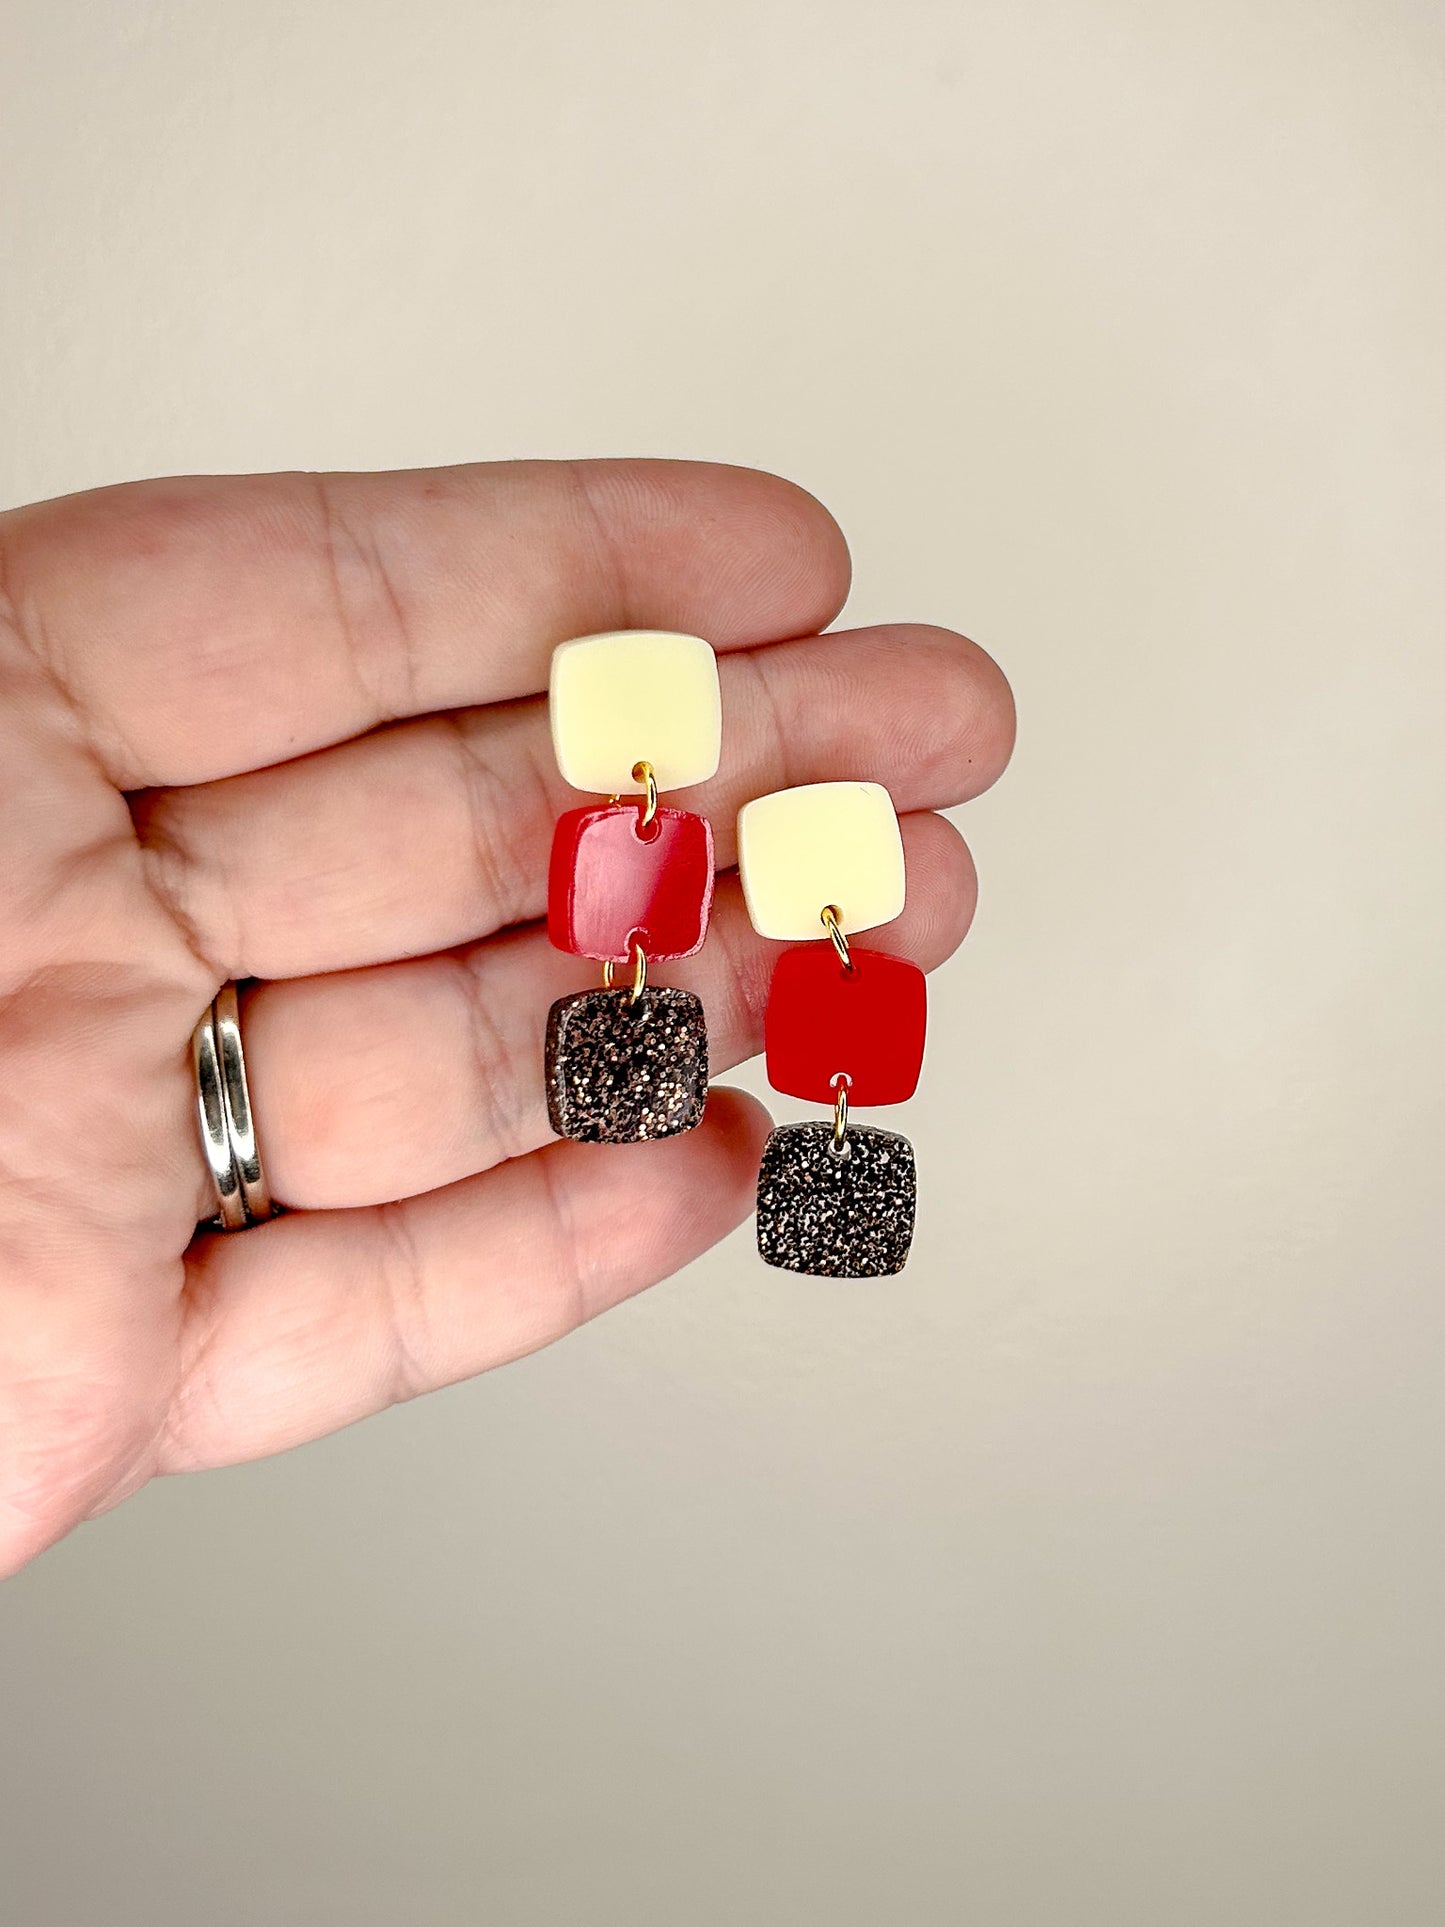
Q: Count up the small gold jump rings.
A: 4